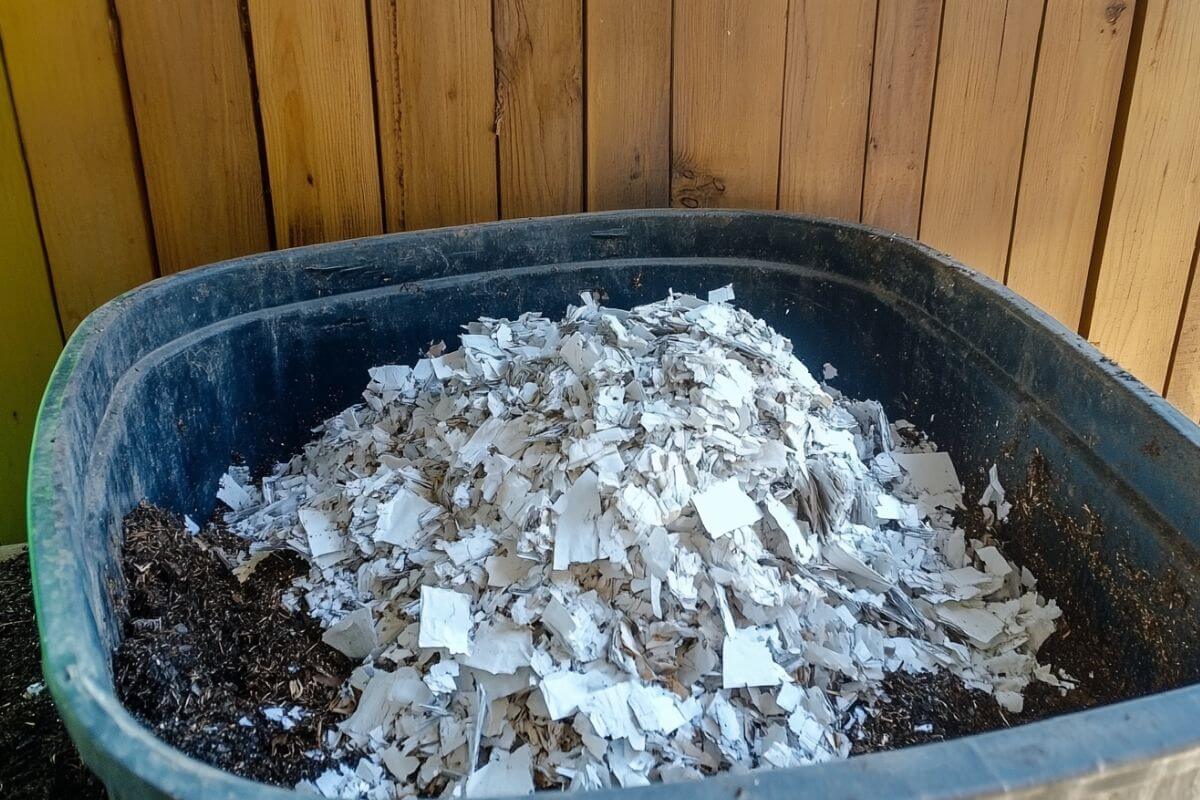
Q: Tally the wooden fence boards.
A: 14